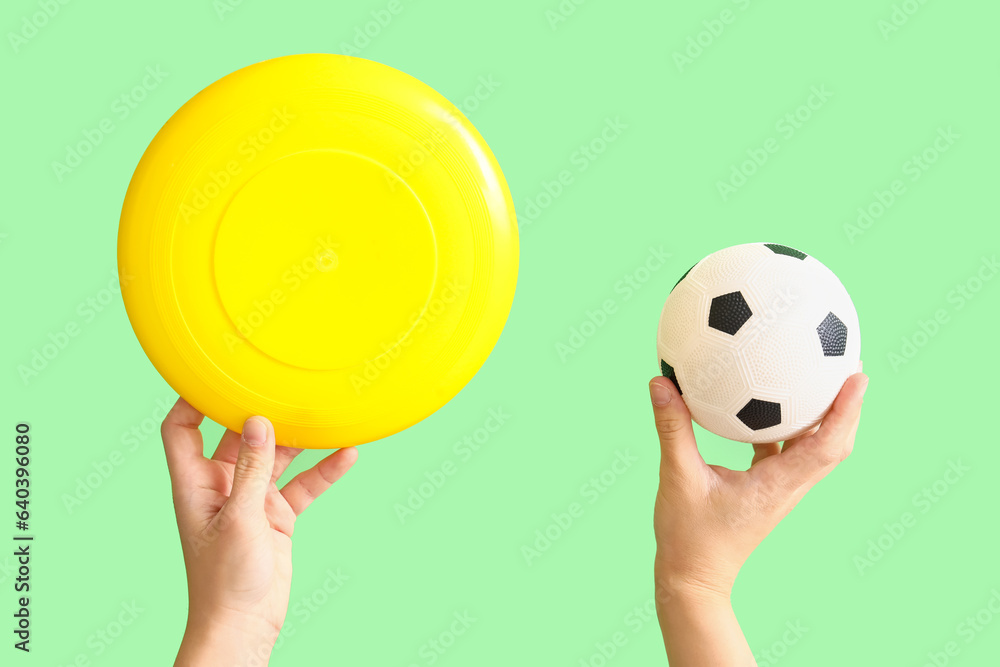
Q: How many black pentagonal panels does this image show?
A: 6